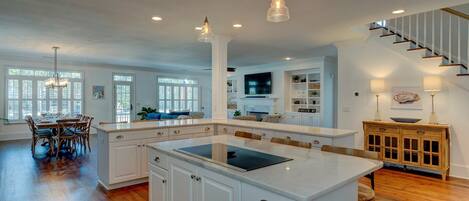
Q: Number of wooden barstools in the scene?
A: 3